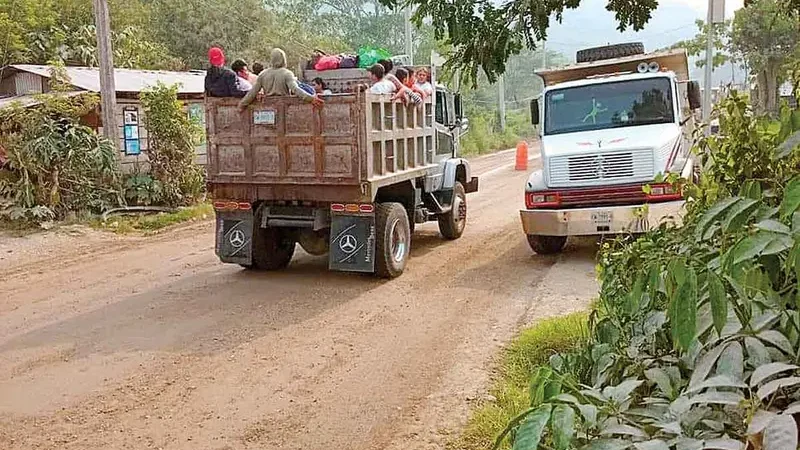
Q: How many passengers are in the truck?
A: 10